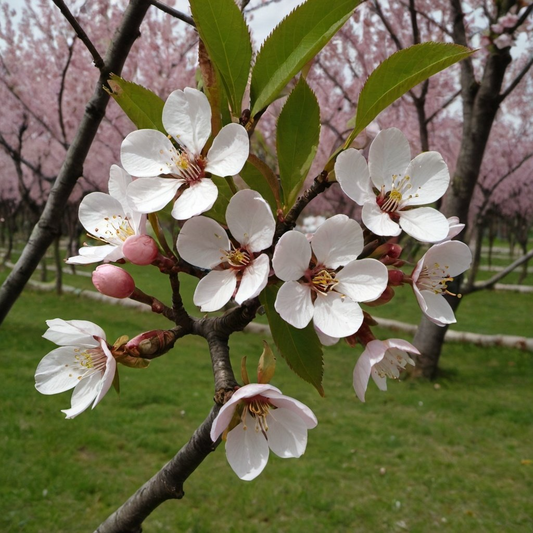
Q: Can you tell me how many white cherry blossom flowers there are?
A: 9